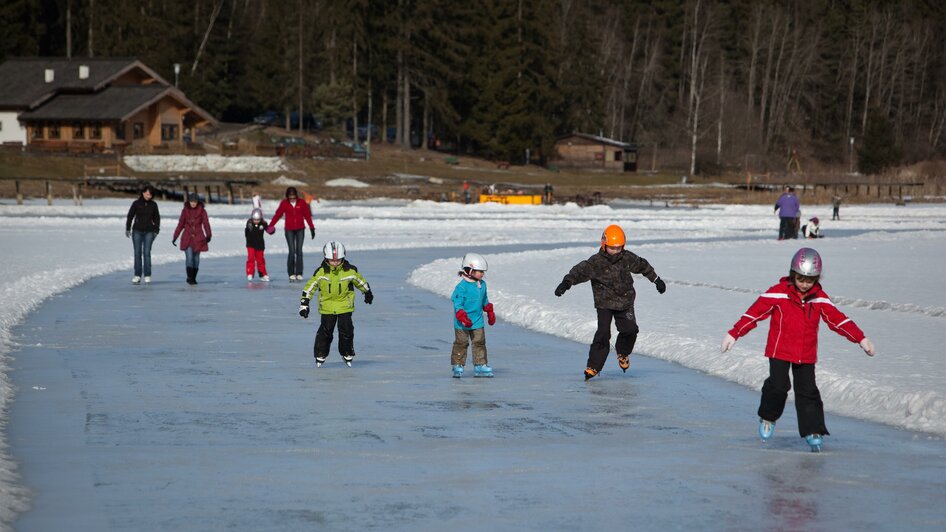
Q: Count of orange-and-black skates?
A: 2